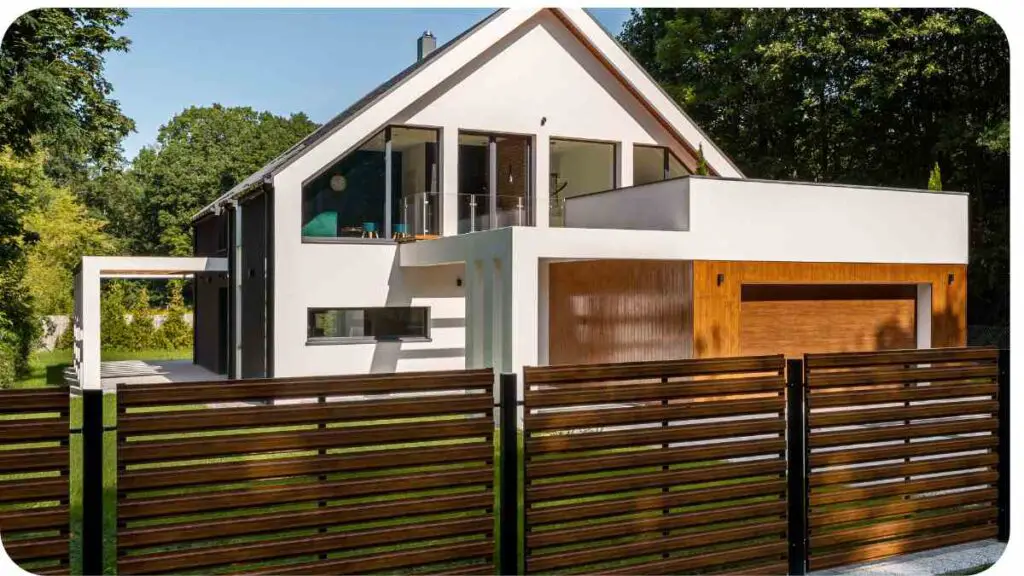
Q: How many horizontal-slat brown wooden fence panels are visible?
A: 4